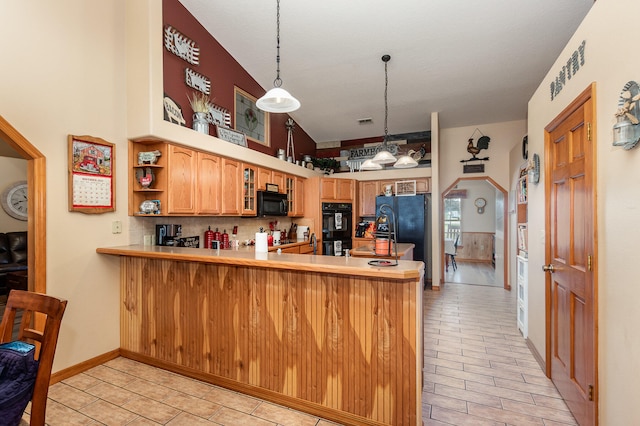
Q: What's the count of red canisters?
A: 3